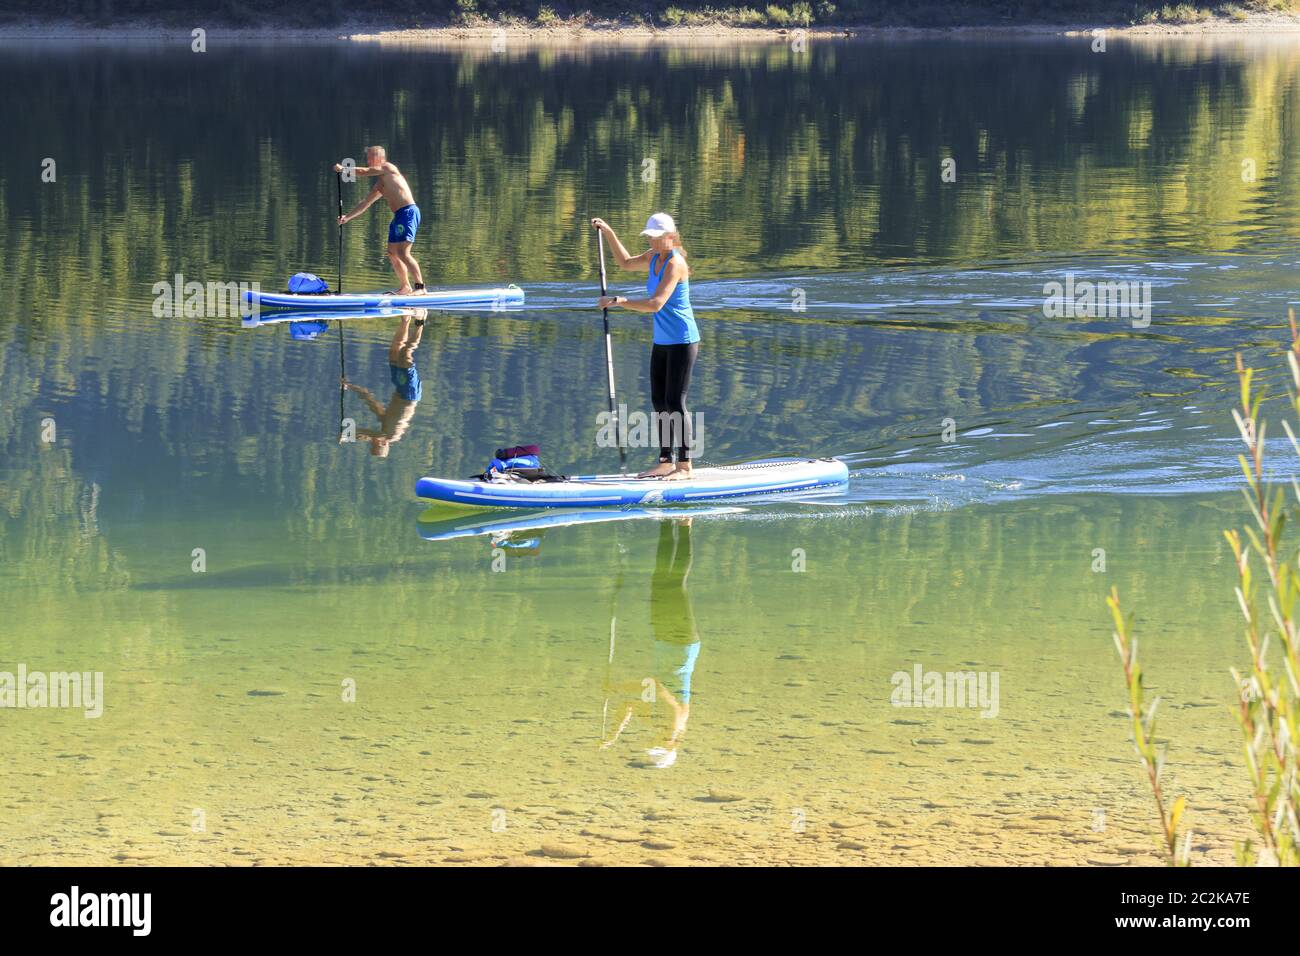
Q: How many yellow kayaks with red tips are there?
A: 0